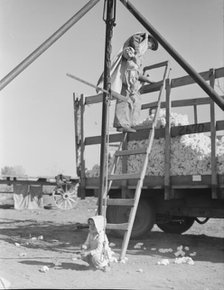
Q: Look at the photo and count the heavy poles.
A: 3